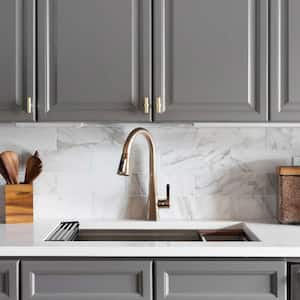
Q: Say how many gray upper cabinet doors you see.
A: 4